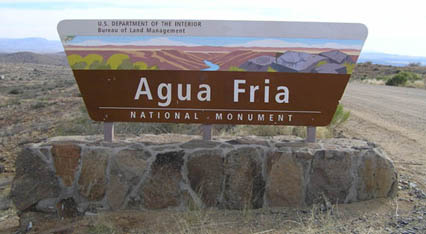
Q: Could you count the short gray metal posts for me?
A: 3